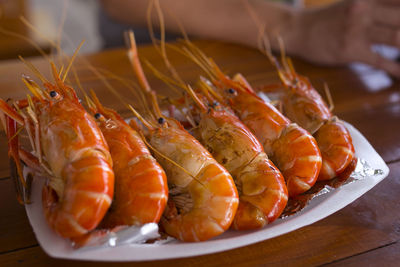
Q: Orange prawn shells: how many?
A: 6